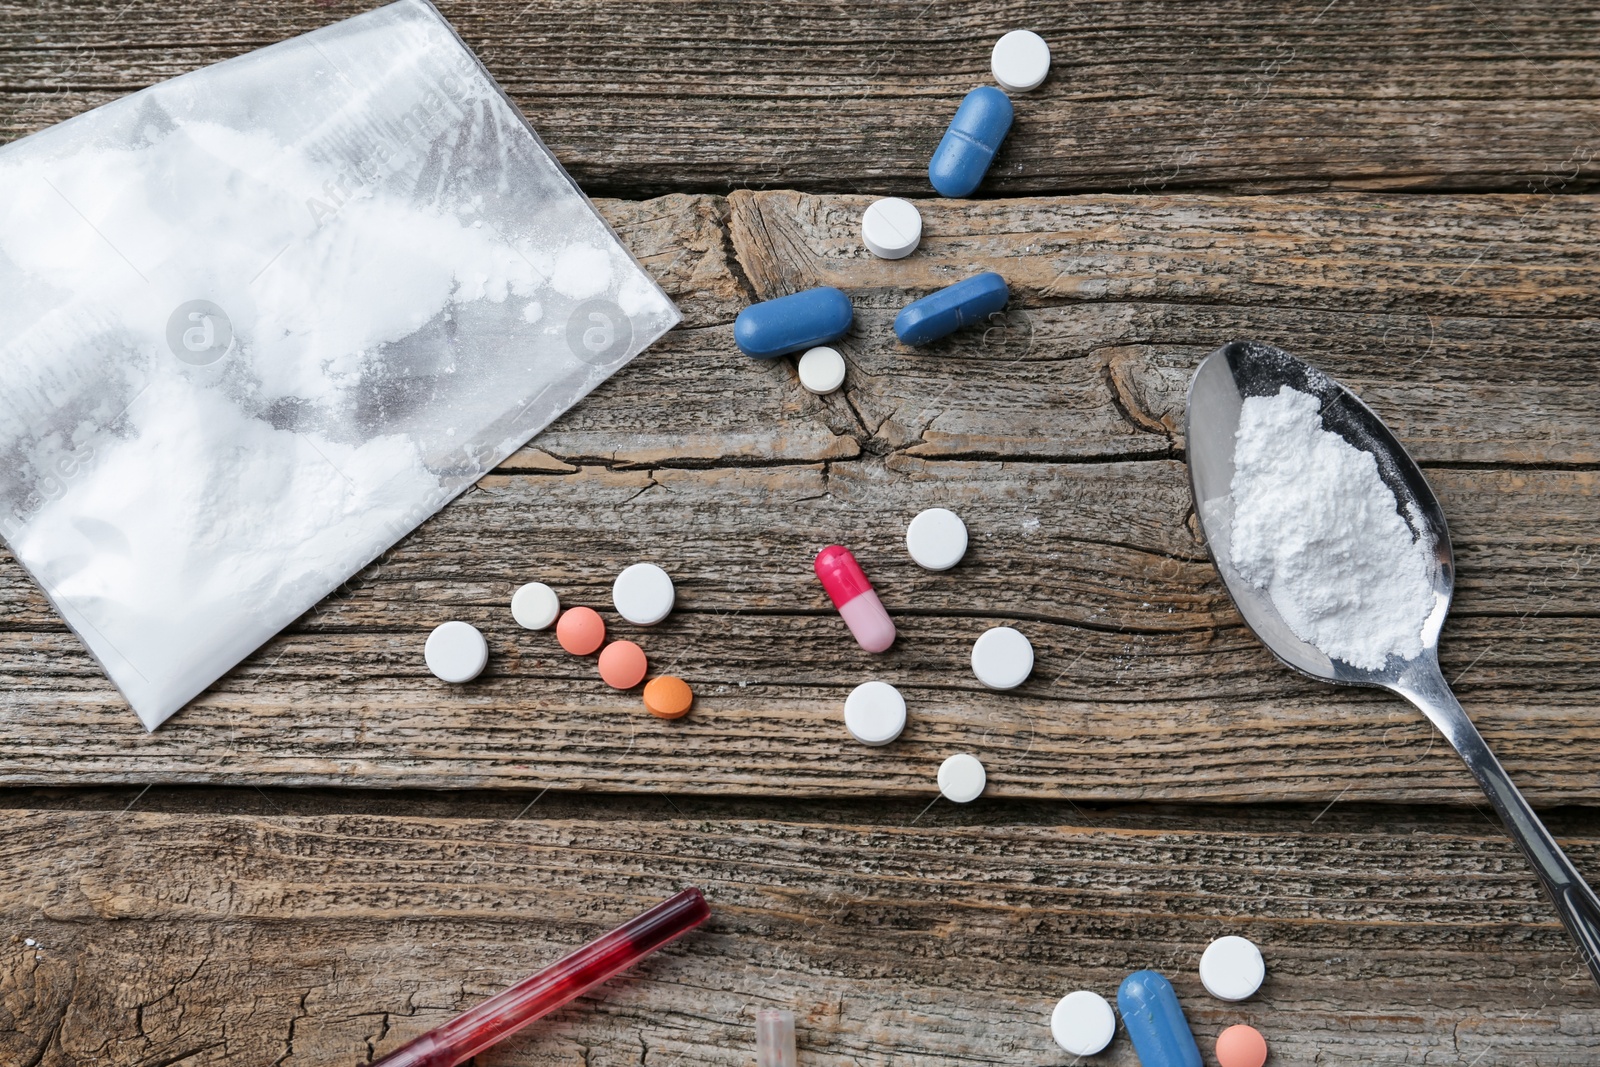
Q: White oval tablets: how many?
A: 0